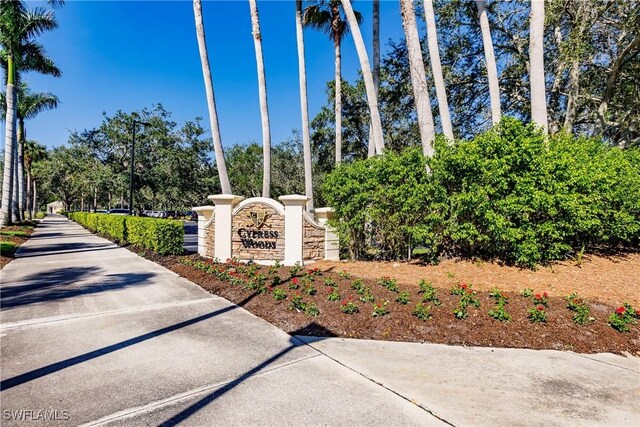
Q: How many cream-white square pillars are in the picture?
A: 4